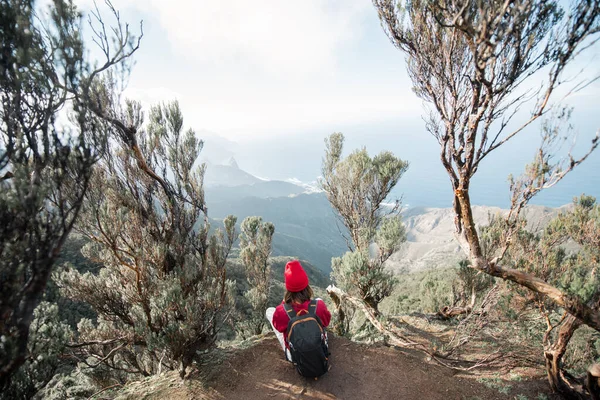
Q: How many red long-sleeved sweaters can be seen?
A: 1